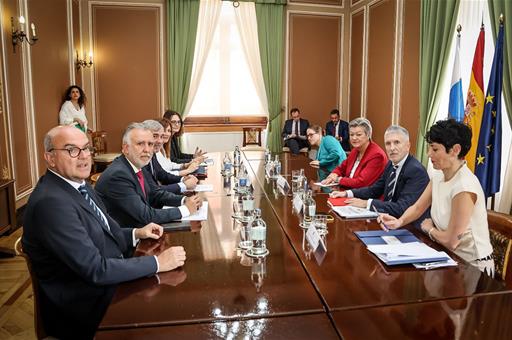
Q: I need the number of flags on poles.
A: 3